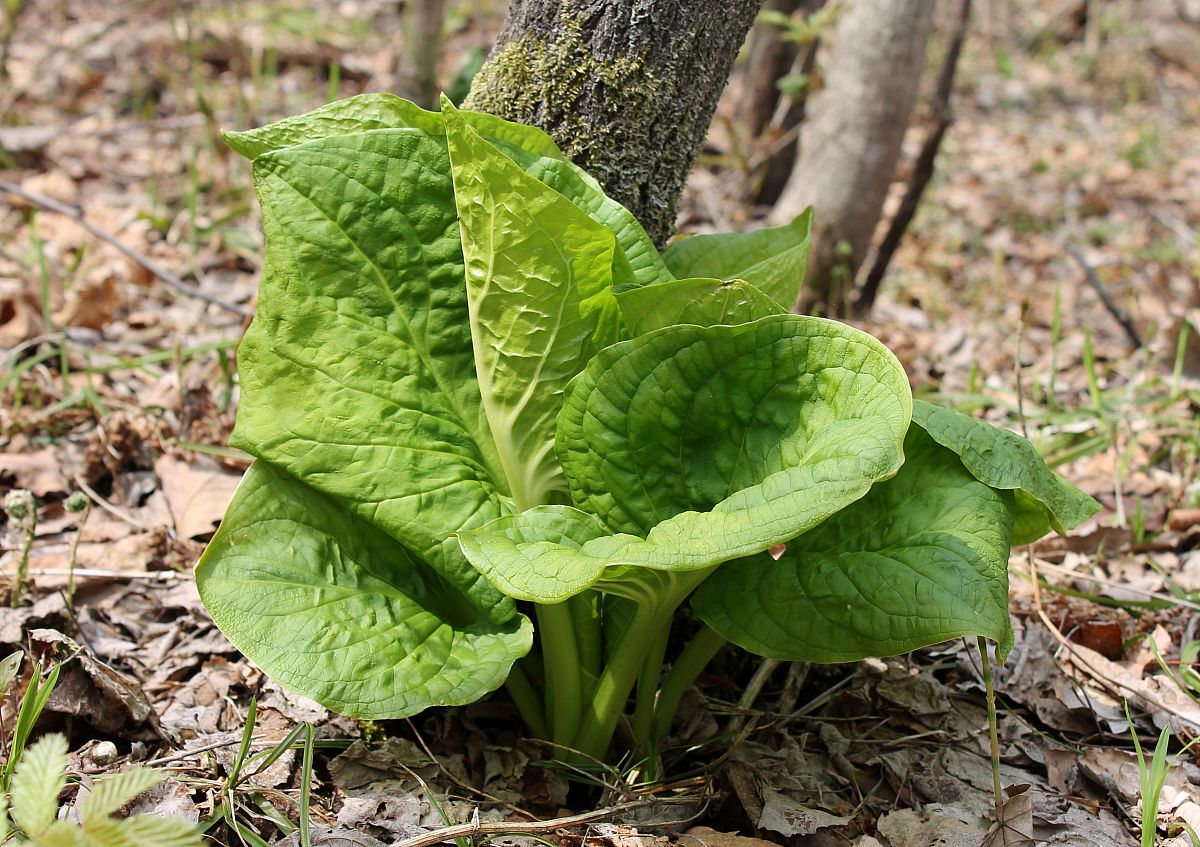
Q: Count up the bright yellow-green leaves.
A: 1